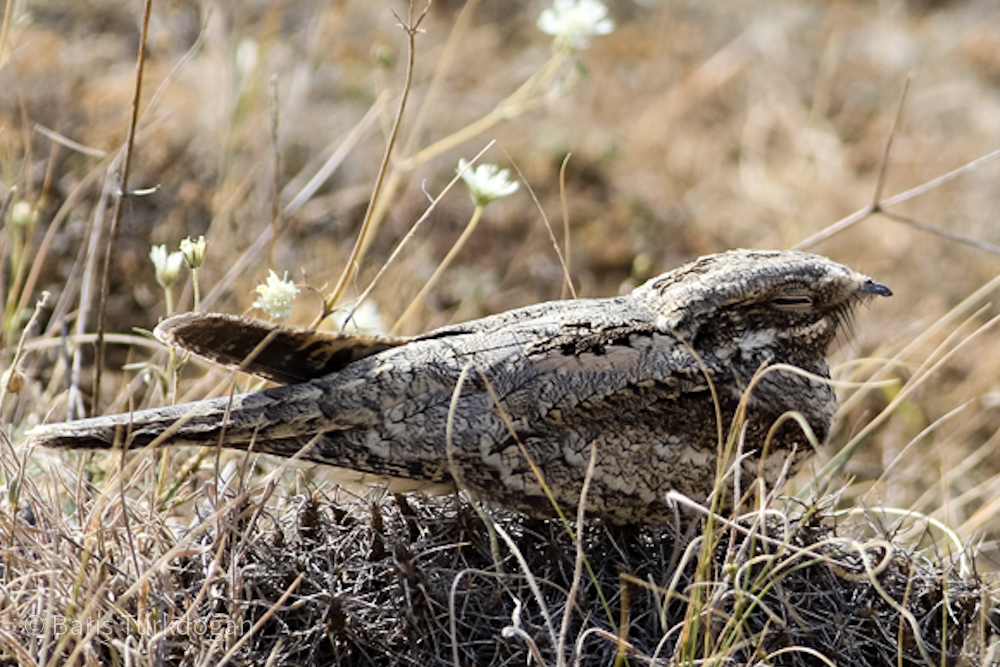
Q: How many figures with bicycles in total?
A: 0